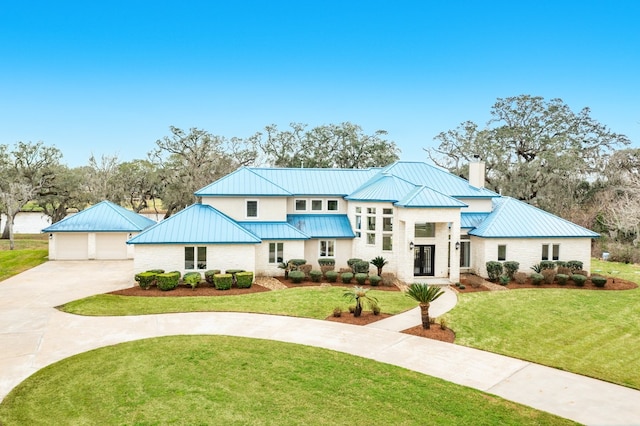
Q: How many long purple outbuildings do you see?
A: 0